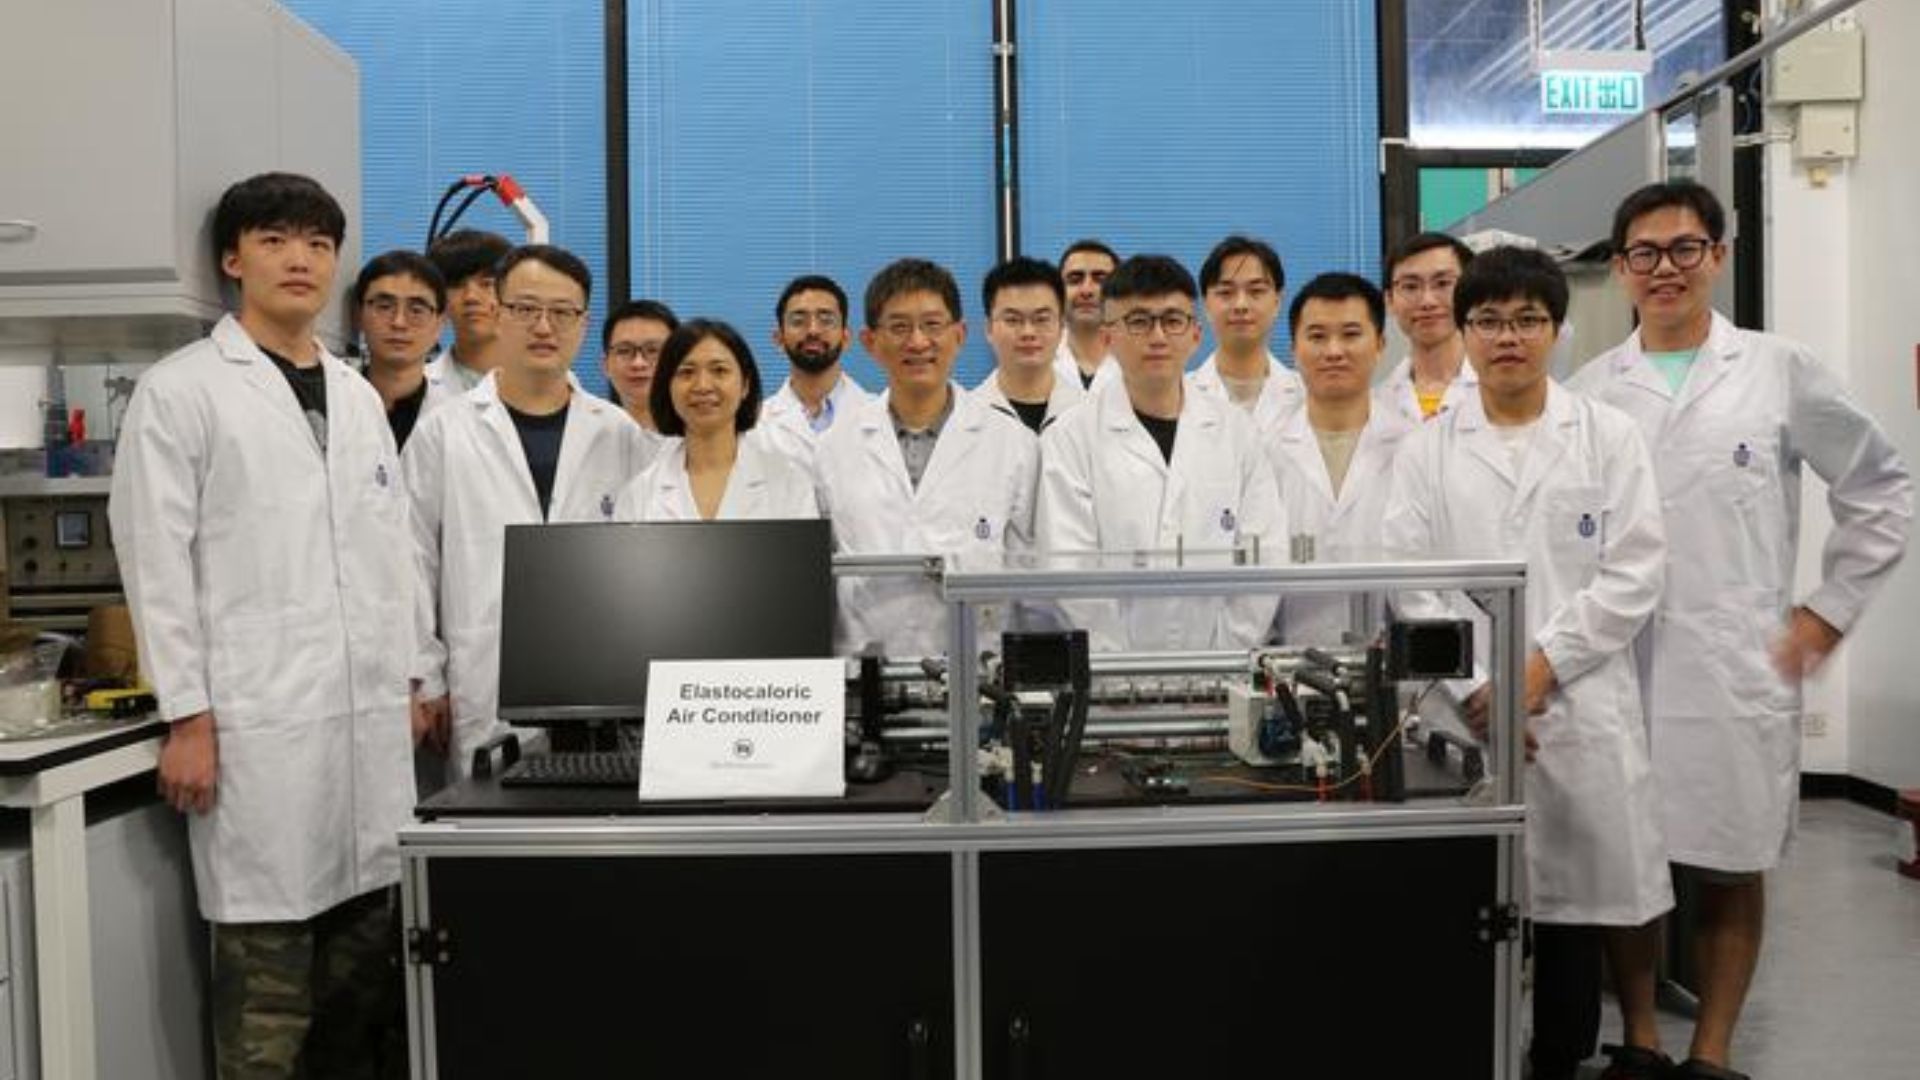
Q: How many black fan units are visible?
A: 2